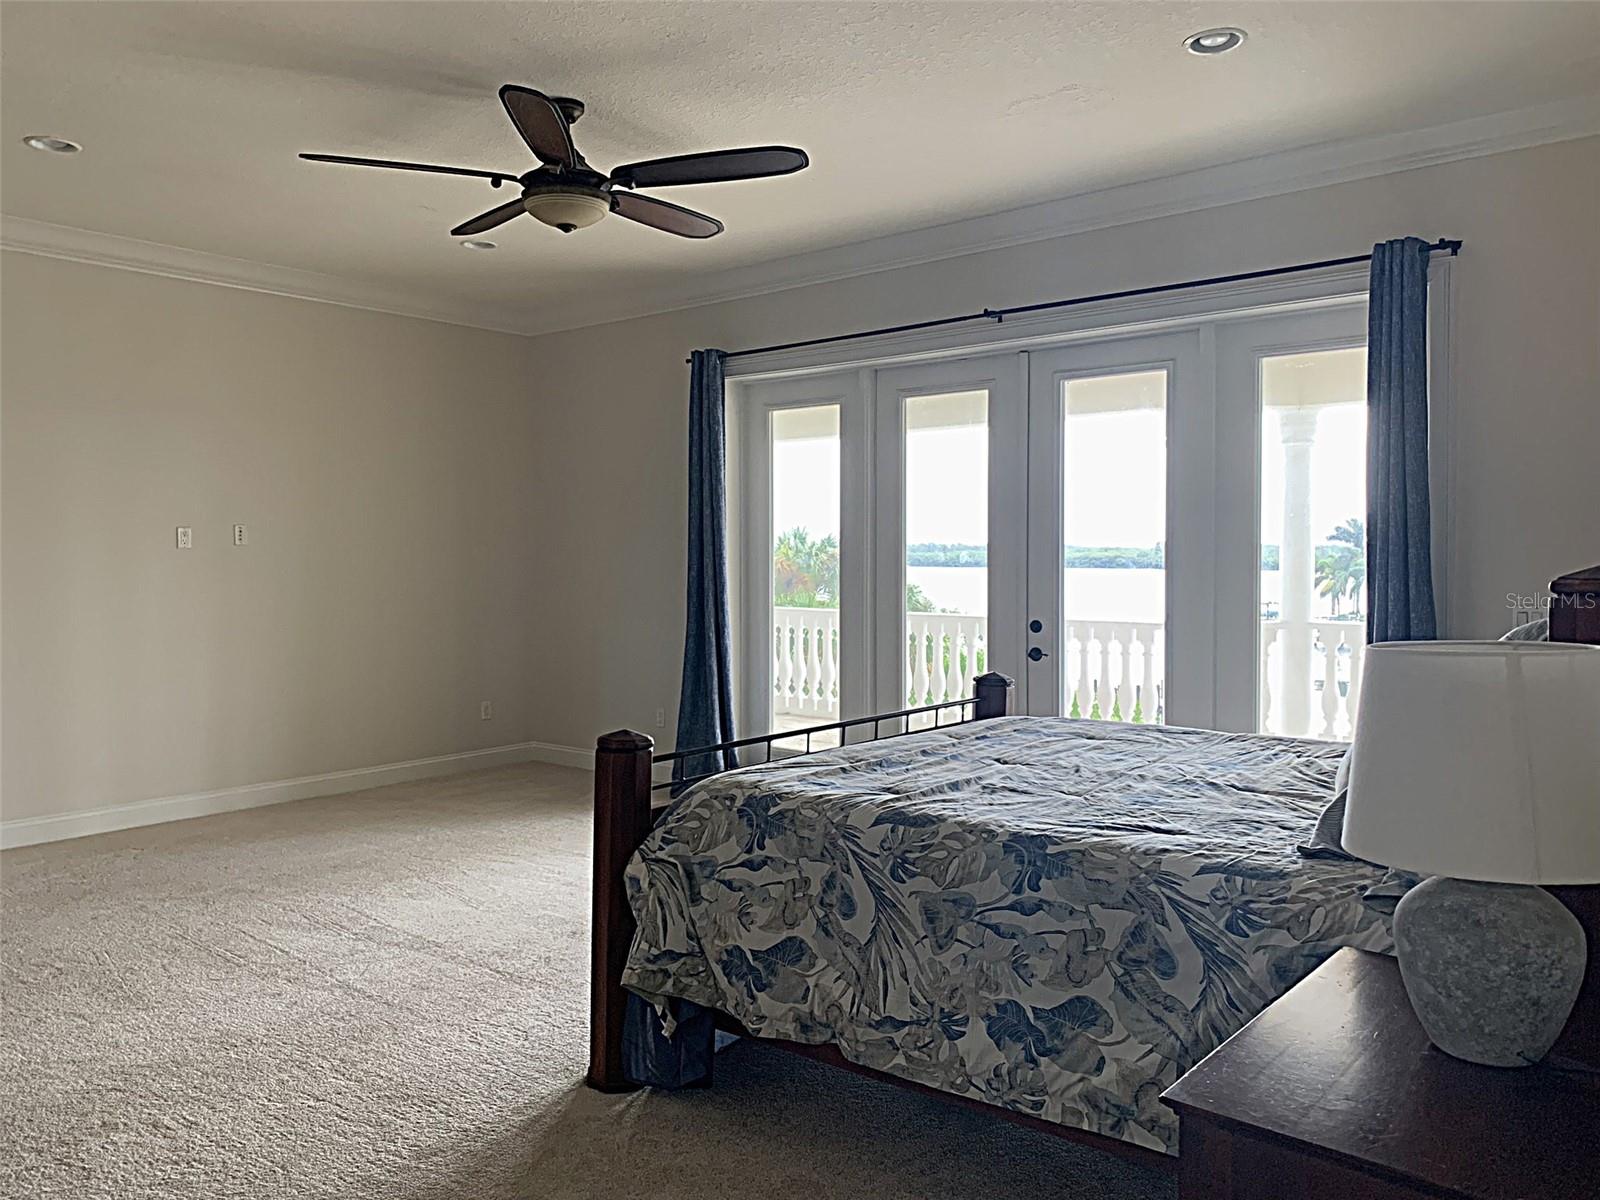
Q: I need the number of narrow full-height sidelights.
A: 2